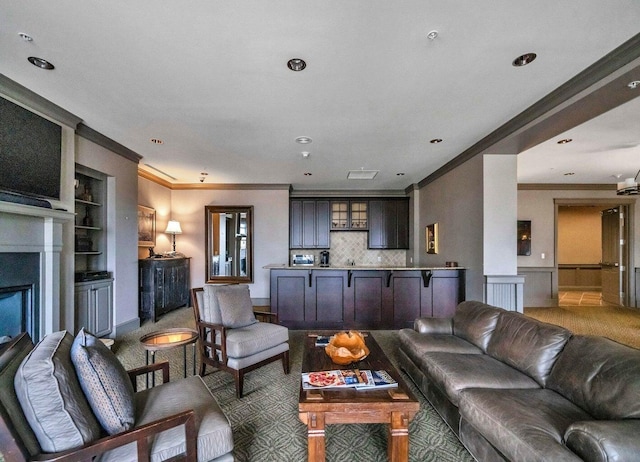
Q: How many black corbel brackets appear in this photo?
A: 4